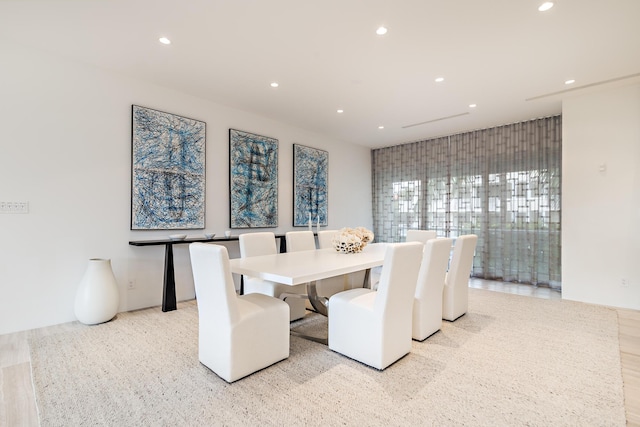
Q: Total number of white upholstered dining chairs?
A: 8